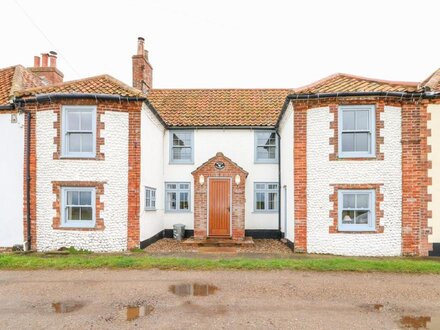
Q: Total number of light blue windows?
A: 9